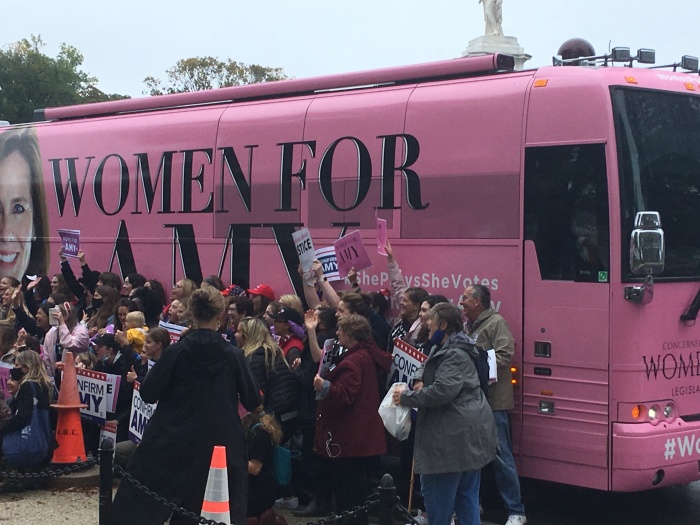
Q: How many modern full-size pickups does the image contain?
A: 0